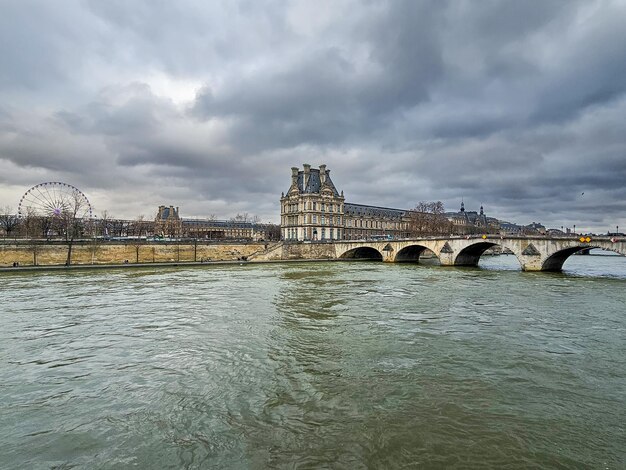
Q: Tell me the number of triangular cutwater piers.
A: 3